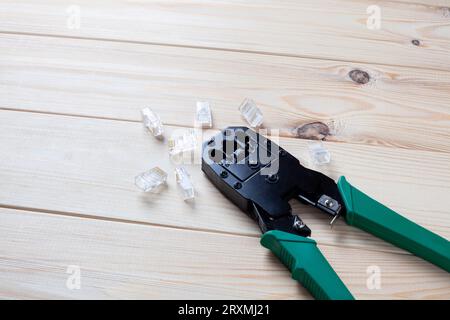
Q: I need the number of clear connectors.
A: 7